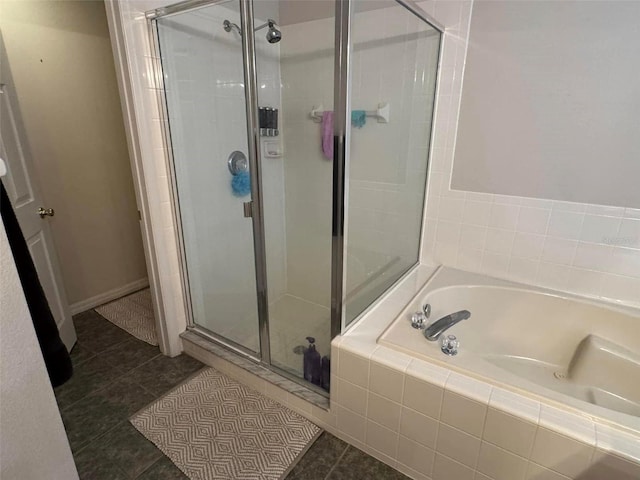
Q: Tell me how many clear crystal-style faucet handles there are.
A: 2